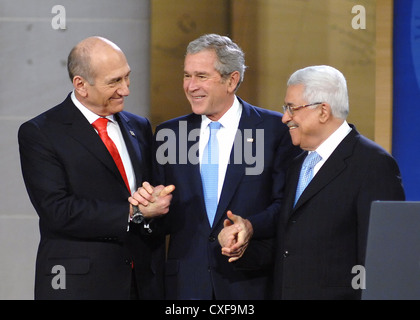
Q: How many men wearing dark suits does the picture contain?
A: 3